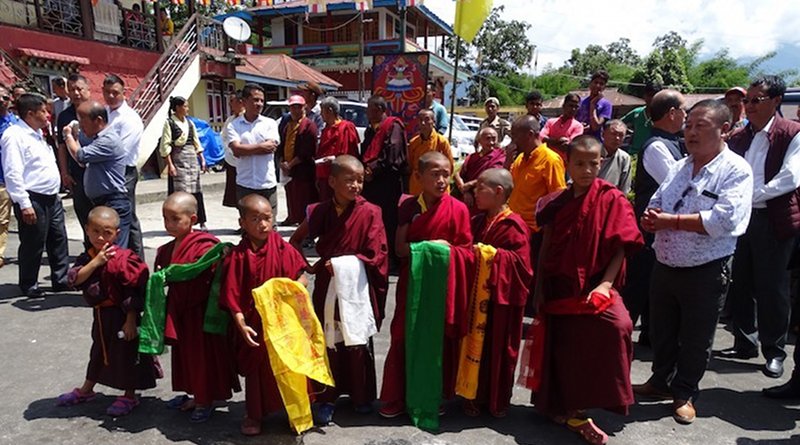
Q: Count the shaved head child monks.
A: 7